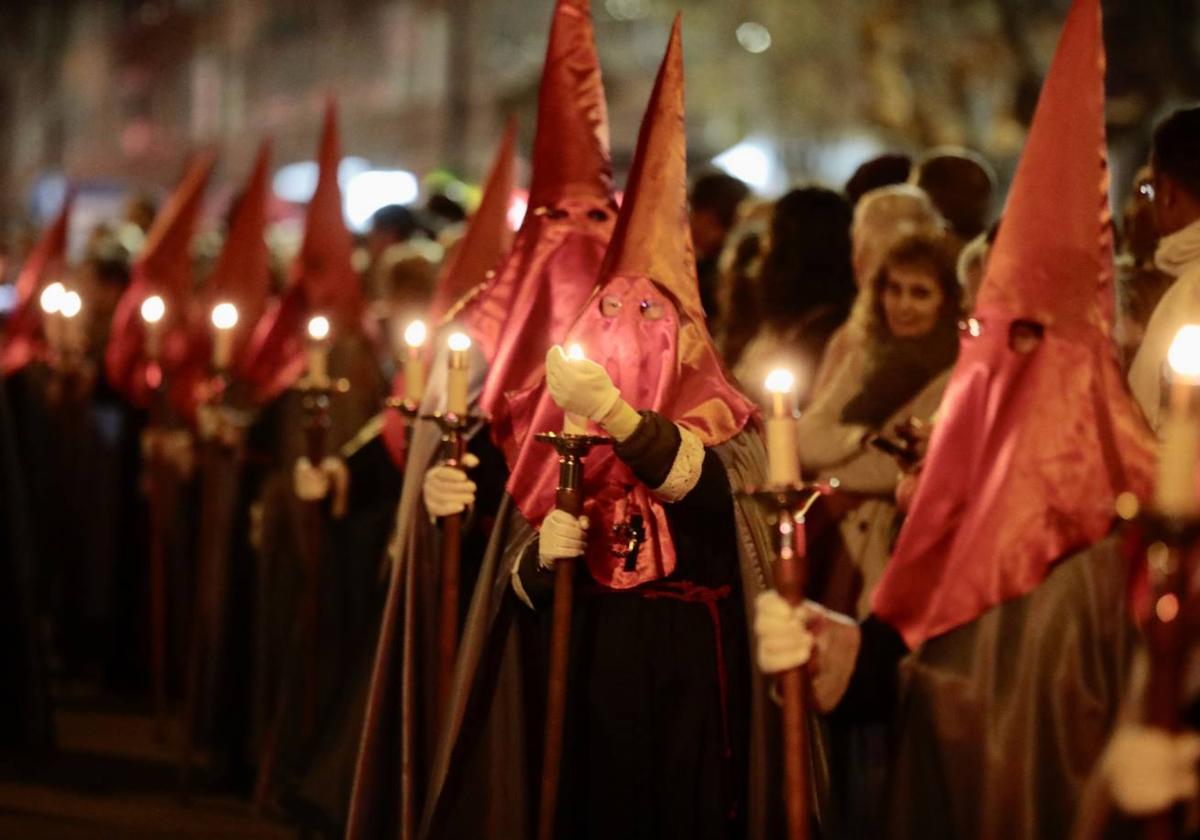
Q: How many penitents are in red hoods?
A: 8